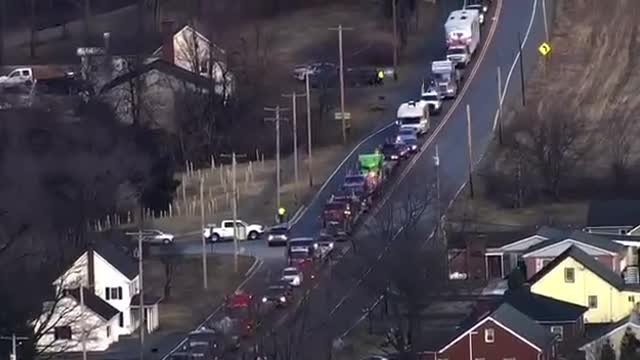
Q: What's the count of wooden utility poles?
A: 15